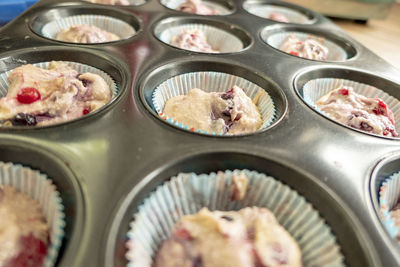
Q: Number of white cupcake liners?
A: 12